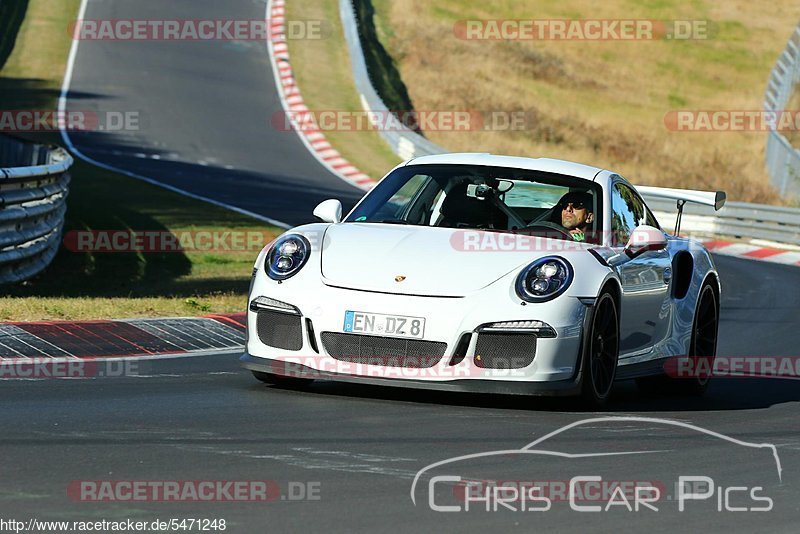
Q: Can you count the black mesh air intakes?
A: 3